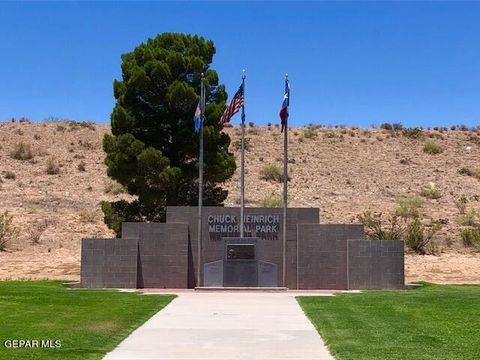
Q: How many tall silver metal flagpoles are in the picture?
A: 3